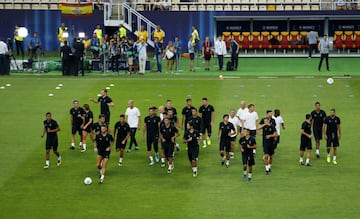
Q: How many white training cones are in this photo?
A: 8